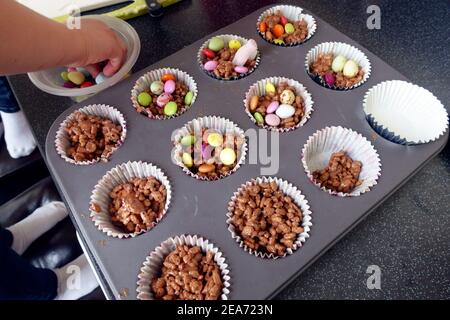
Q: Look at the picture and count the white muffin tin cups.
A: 12